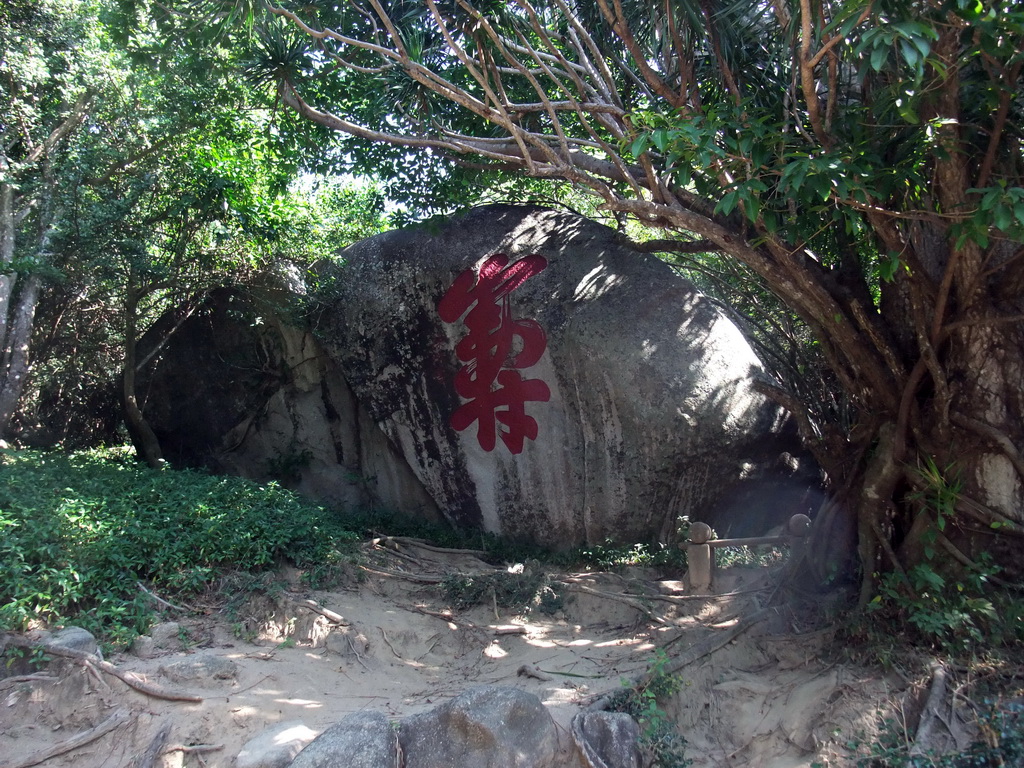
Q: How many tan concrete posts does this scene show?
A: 2